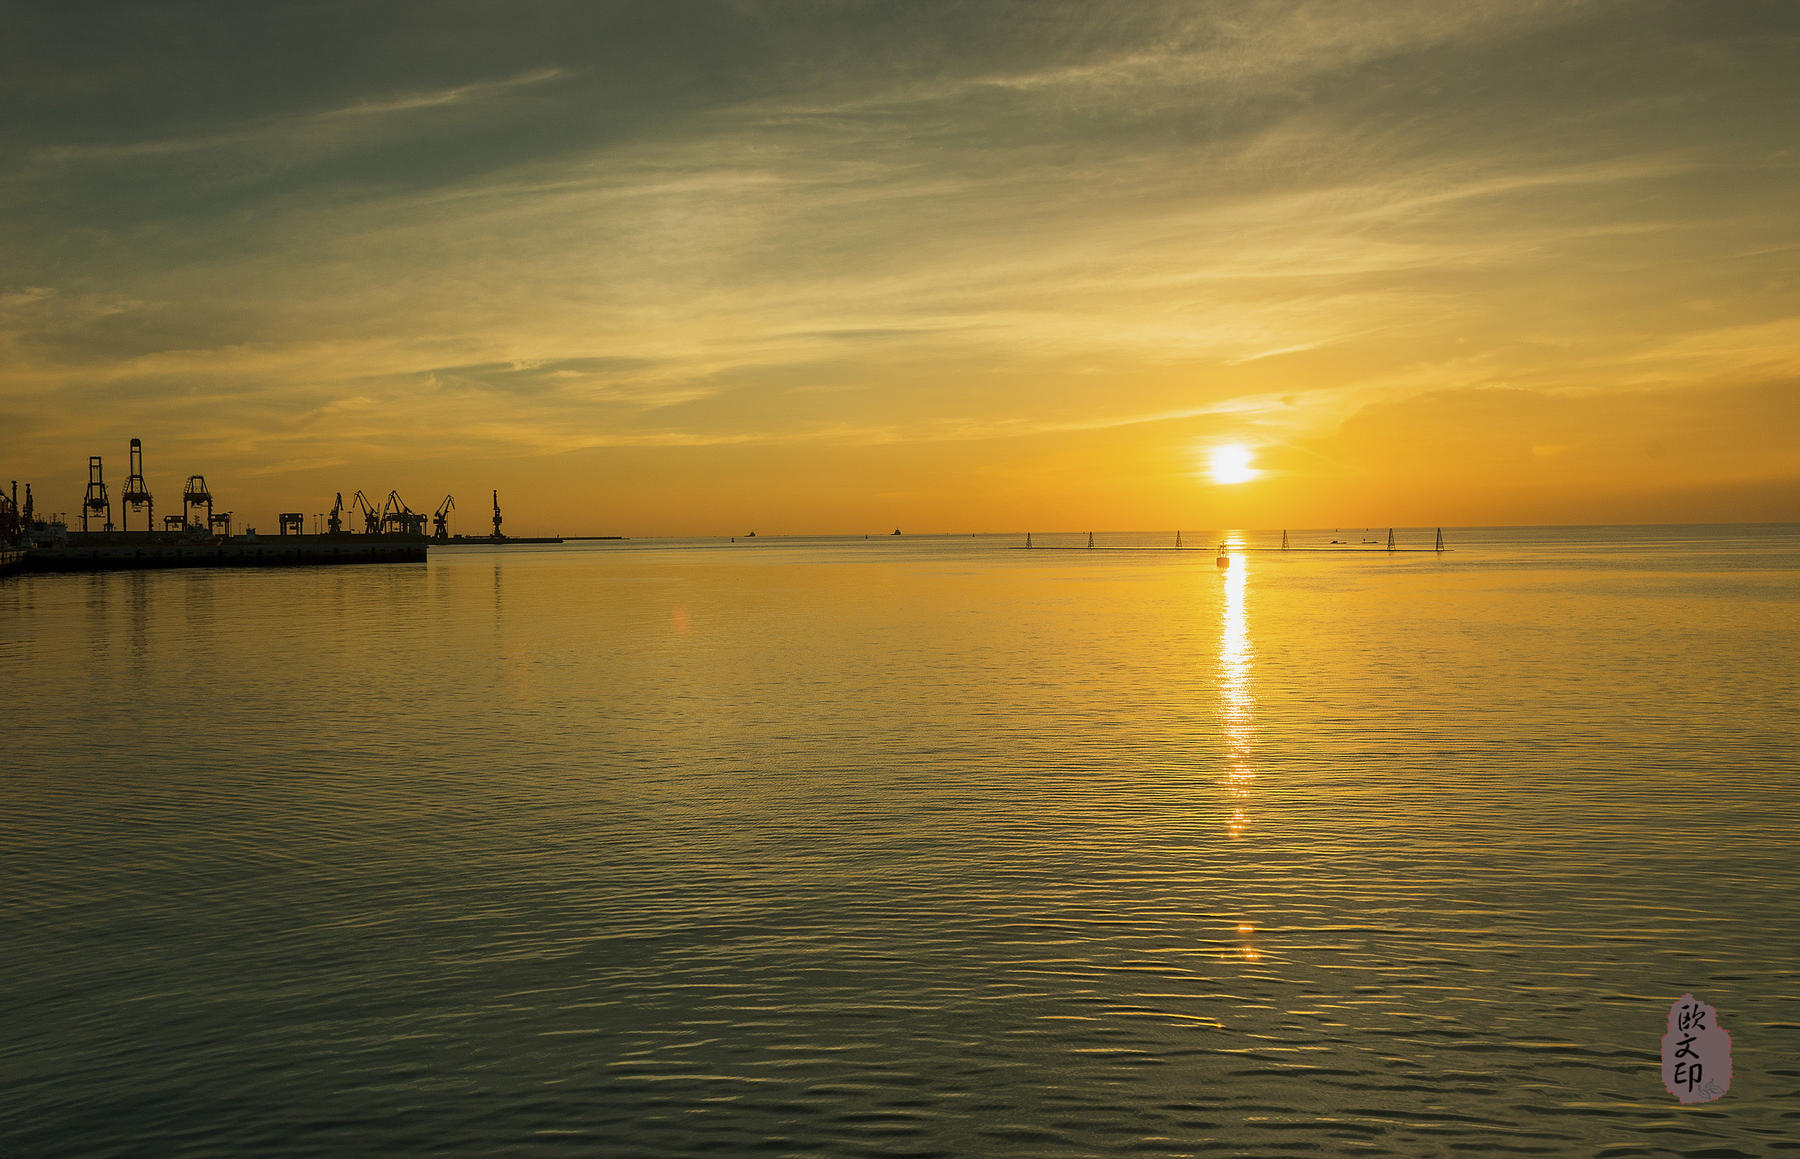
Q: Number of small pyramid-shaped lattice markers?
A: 6